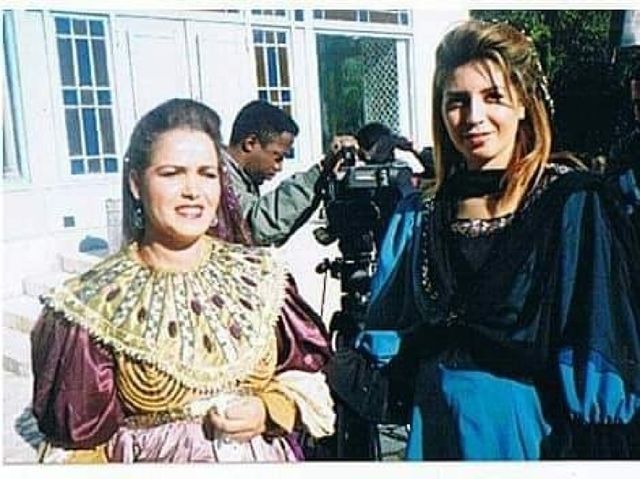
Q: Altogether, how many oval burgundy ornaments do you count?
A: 10